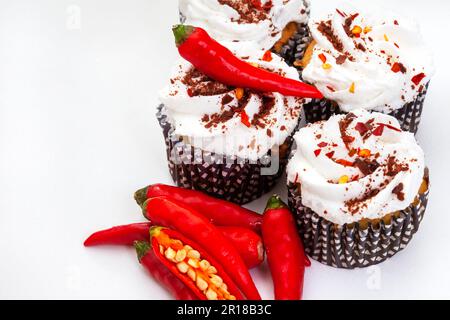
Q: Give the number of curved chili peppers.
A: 7